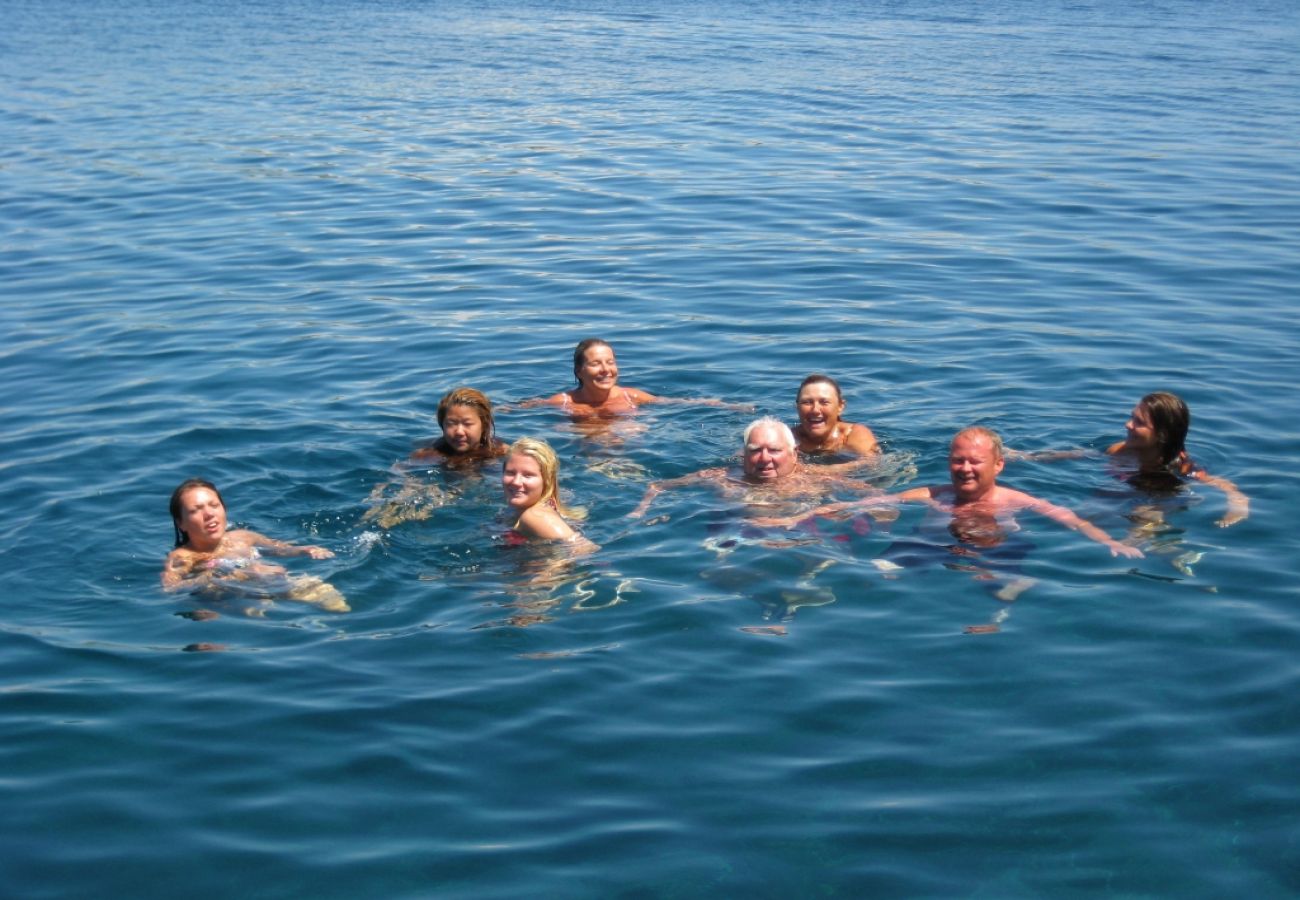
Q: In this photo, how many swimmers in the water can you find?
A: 8